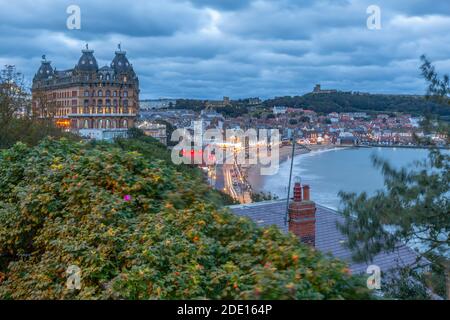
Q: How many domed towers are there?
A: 3